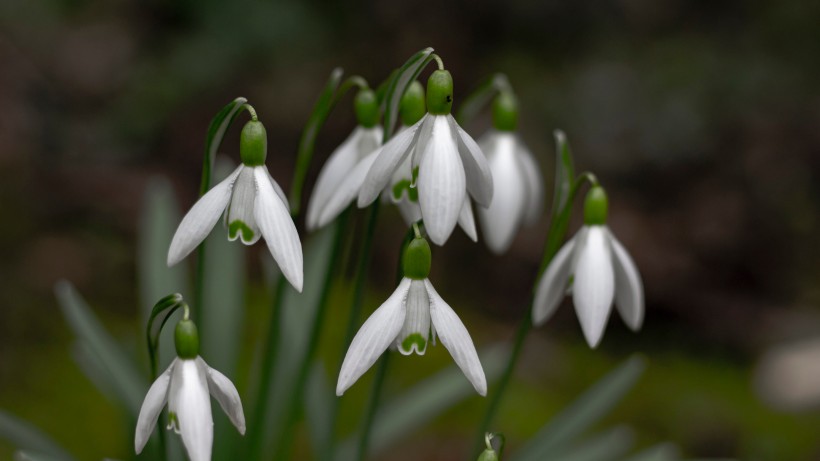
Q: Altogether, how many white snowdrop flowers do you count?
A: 8